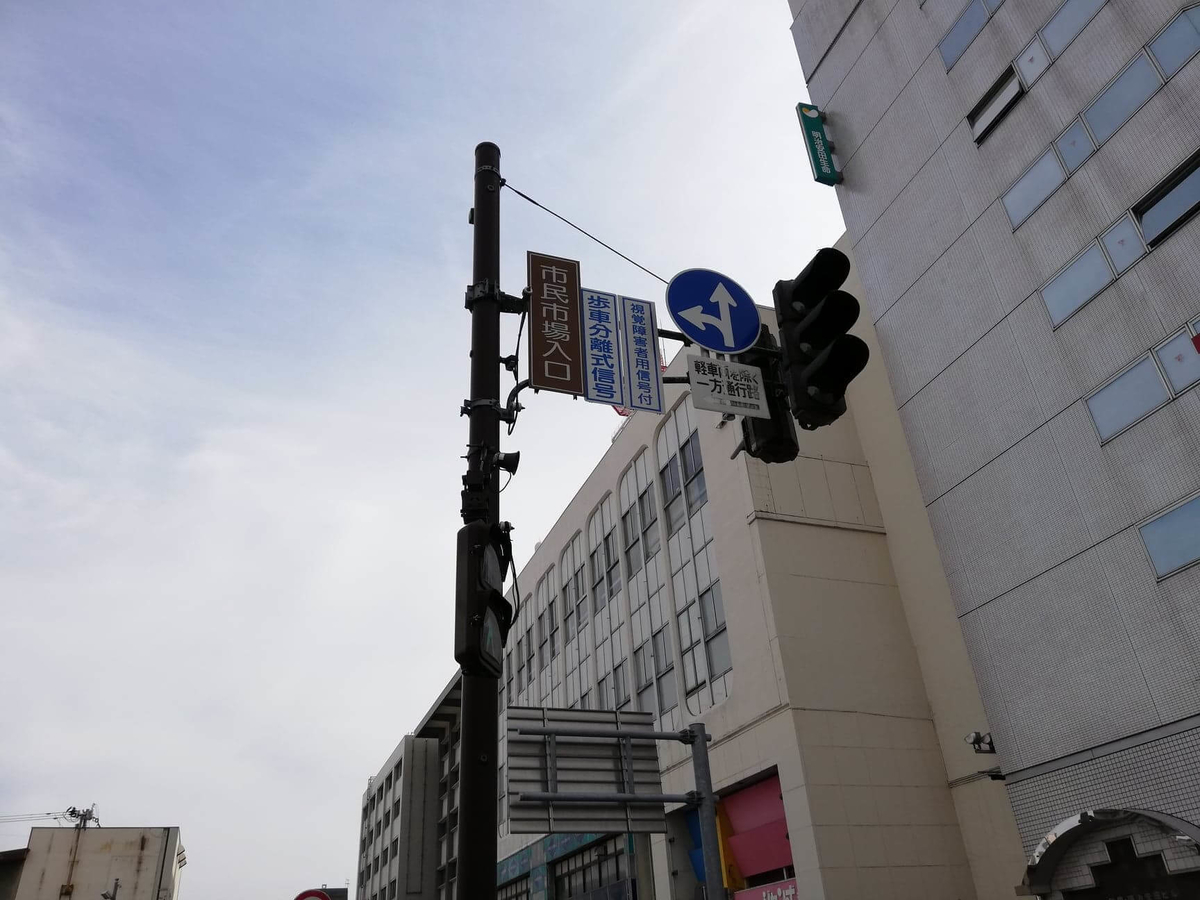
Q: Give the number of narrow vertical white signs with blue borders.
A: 2